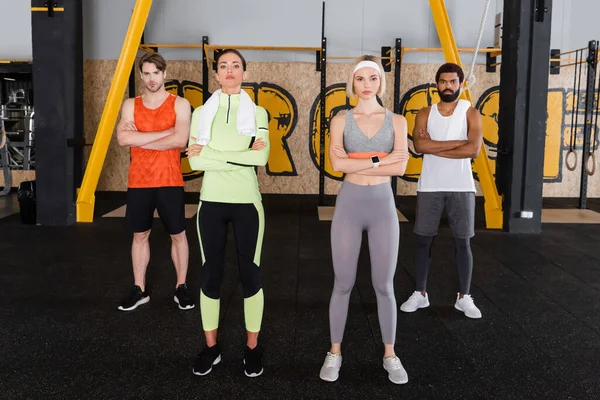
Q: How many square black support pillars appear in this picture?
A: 2